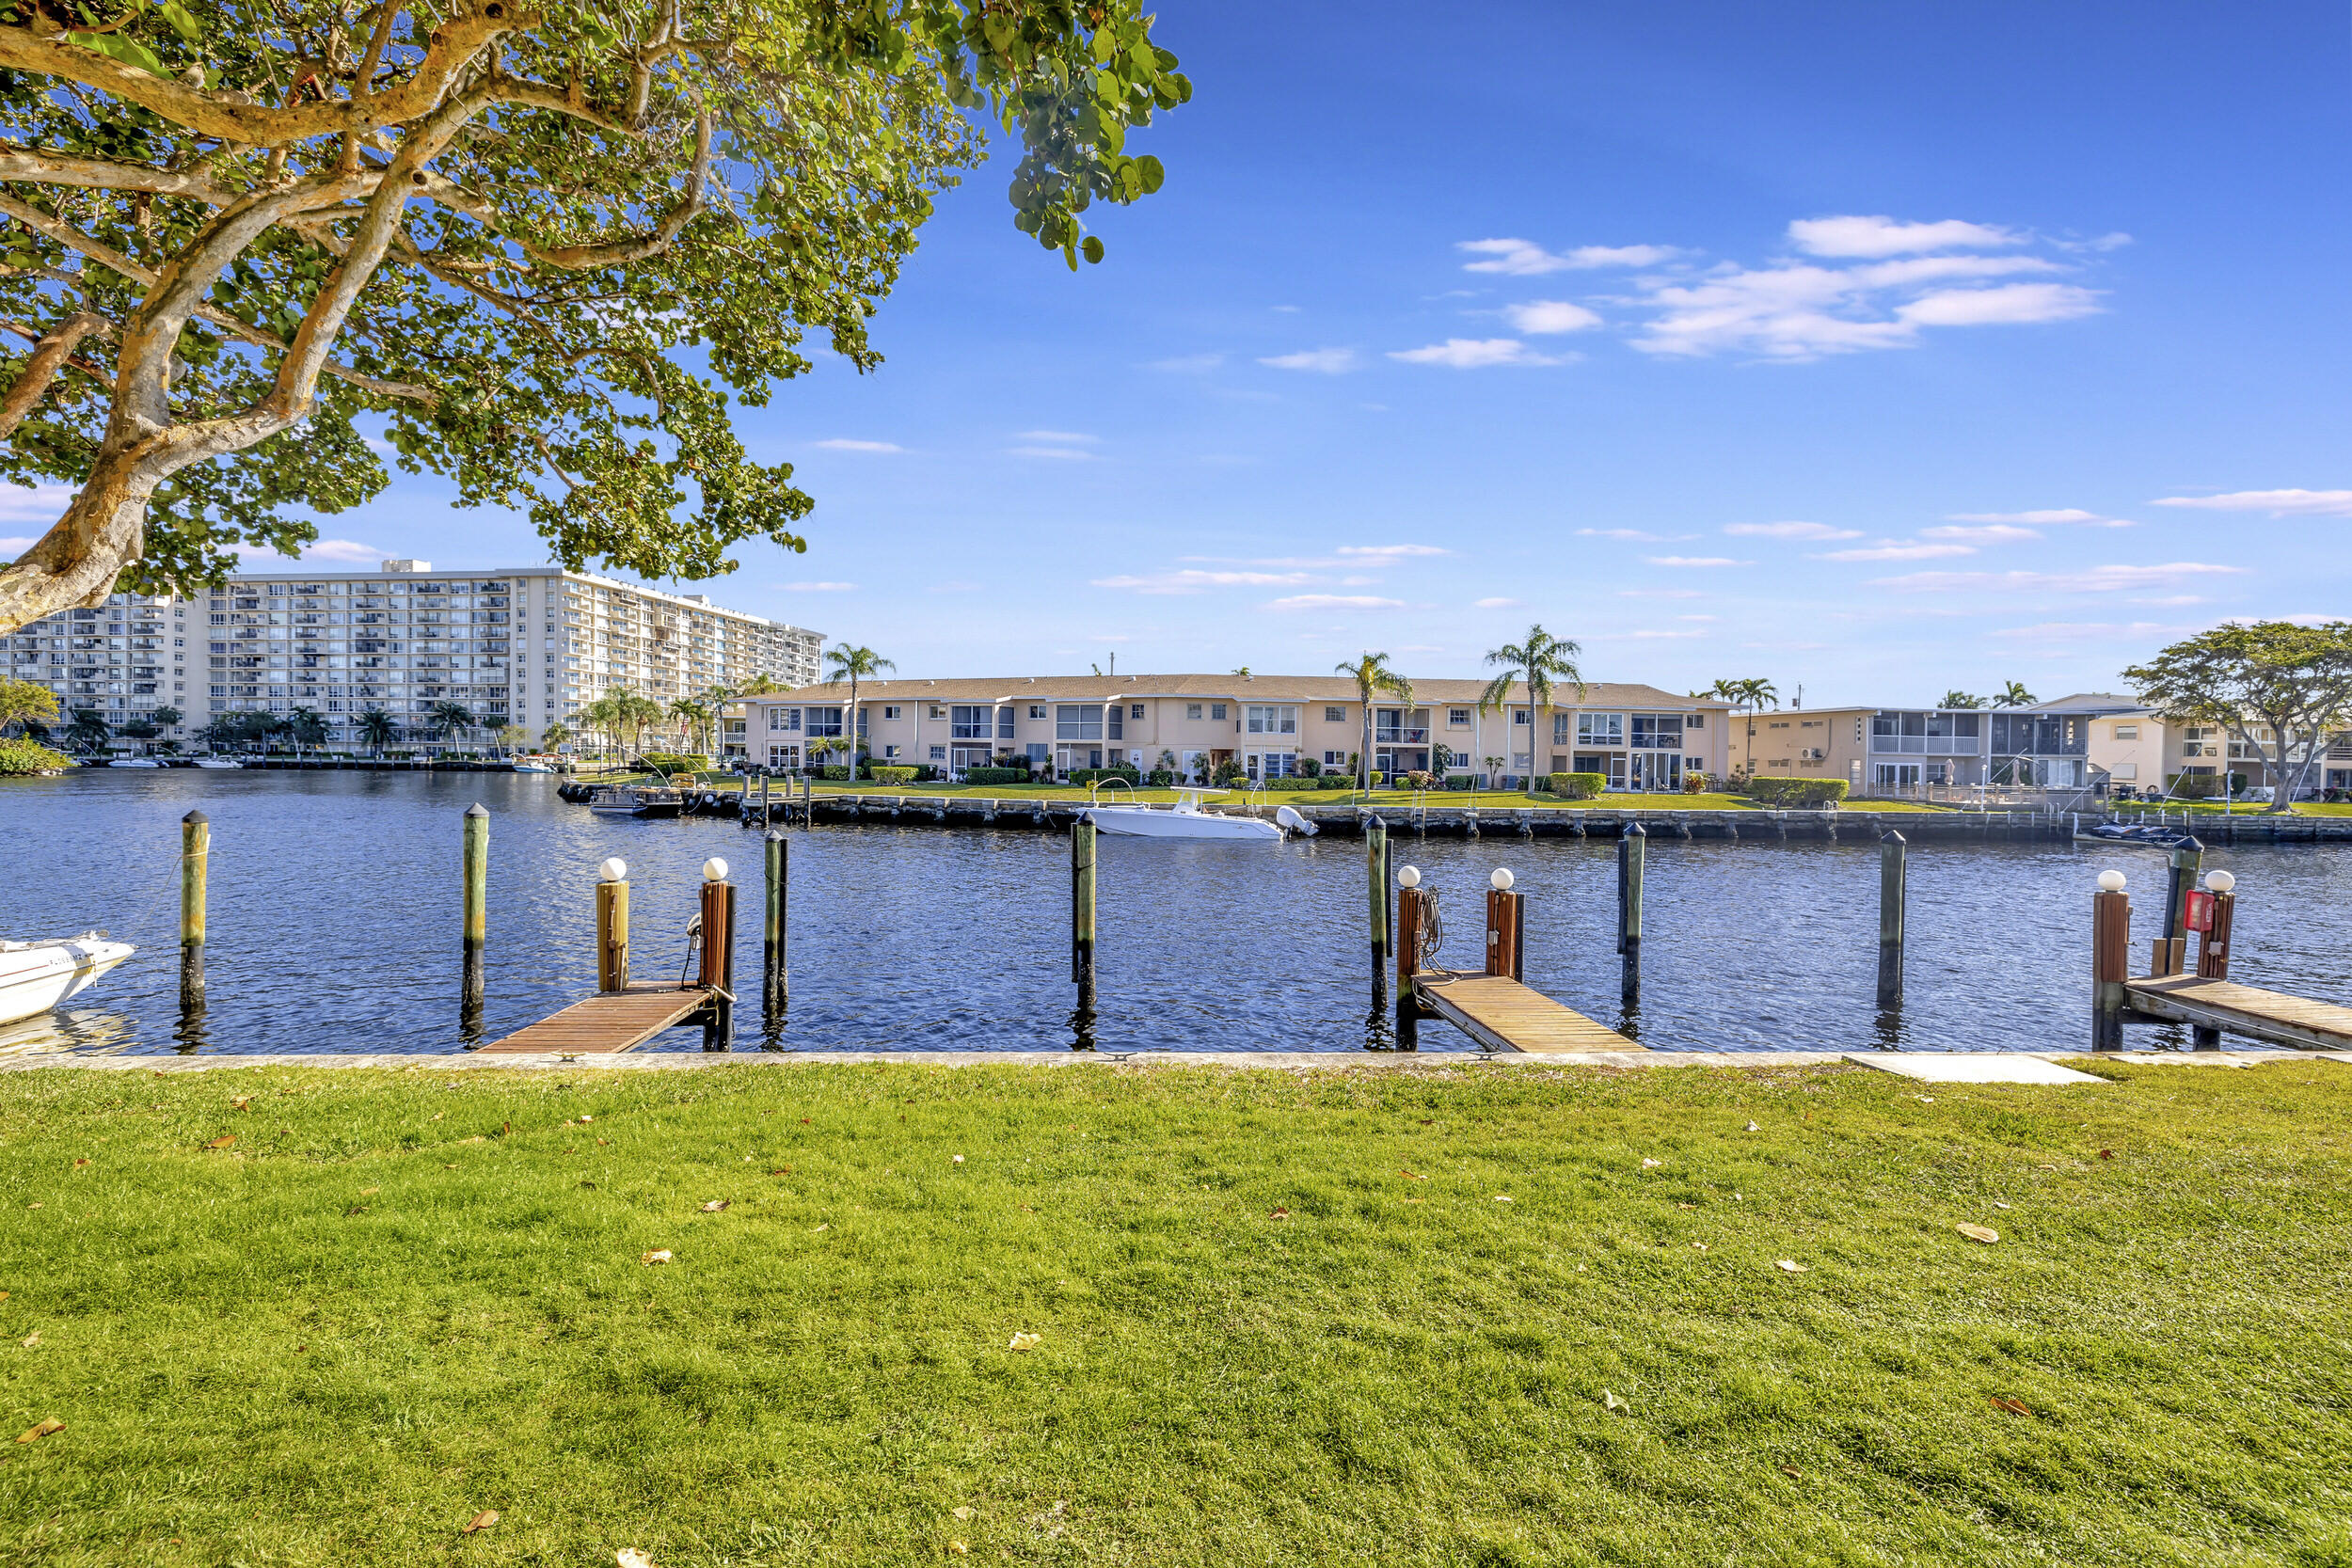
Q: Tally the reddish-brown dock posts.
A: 5